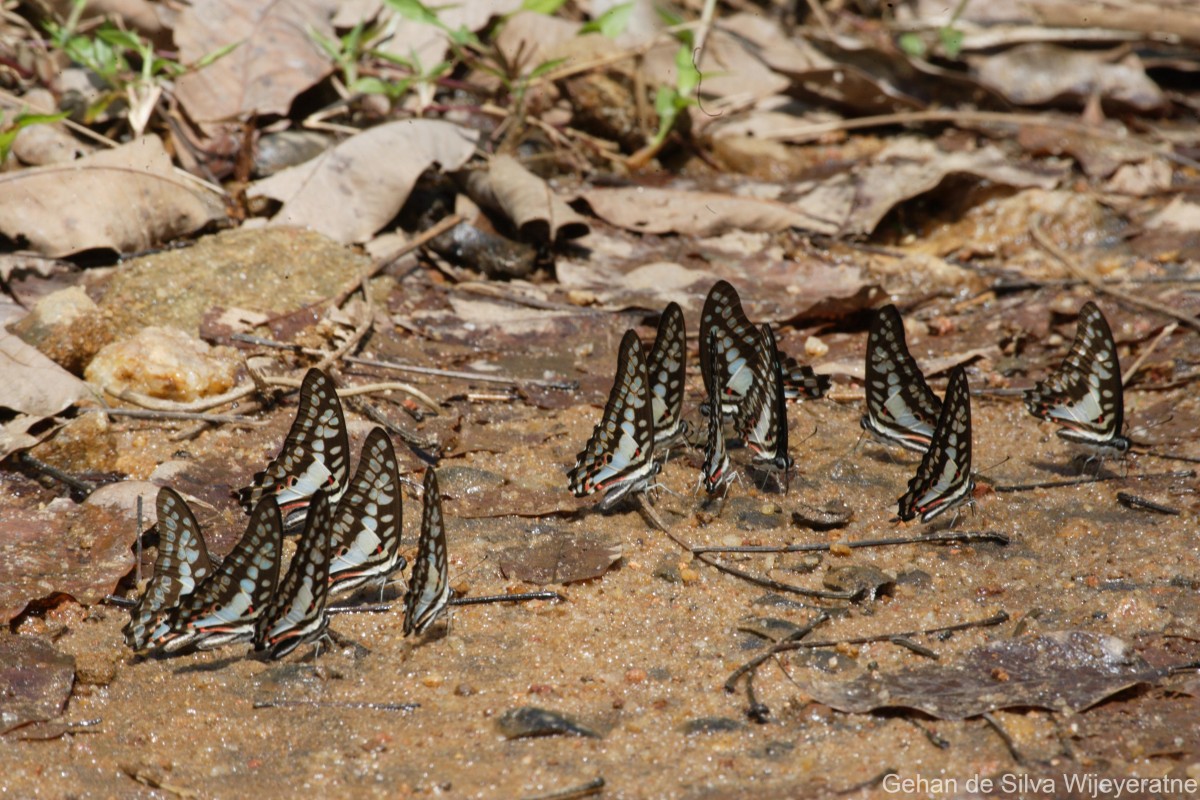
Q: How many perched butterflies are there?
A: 14